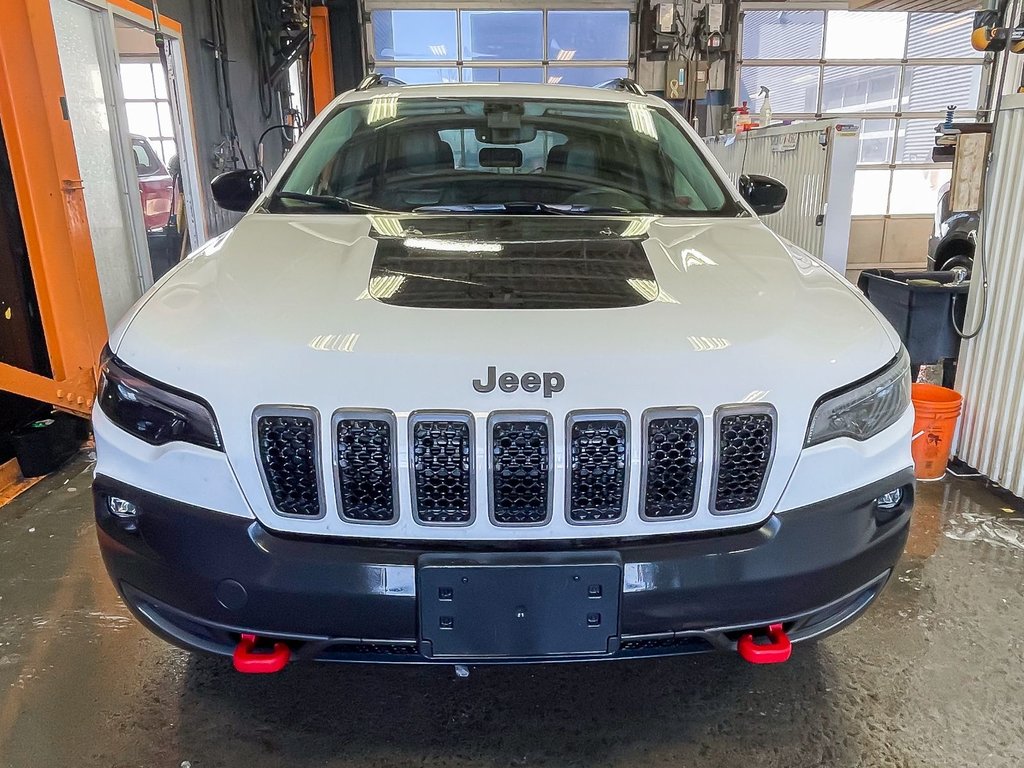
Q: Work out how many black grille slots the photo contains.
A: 7